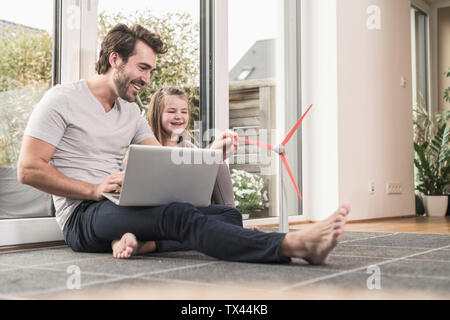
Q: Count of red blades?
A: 3